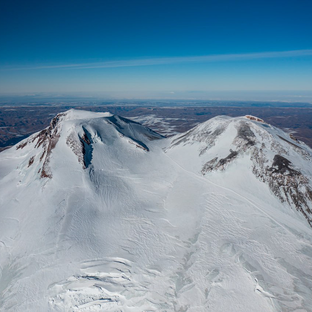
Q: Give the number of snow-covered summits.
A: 2